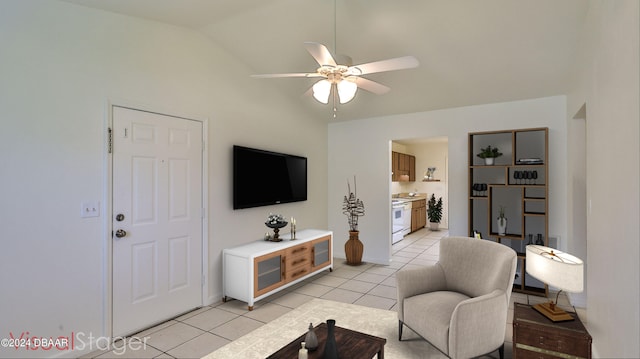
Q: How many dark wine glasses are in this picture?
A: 8